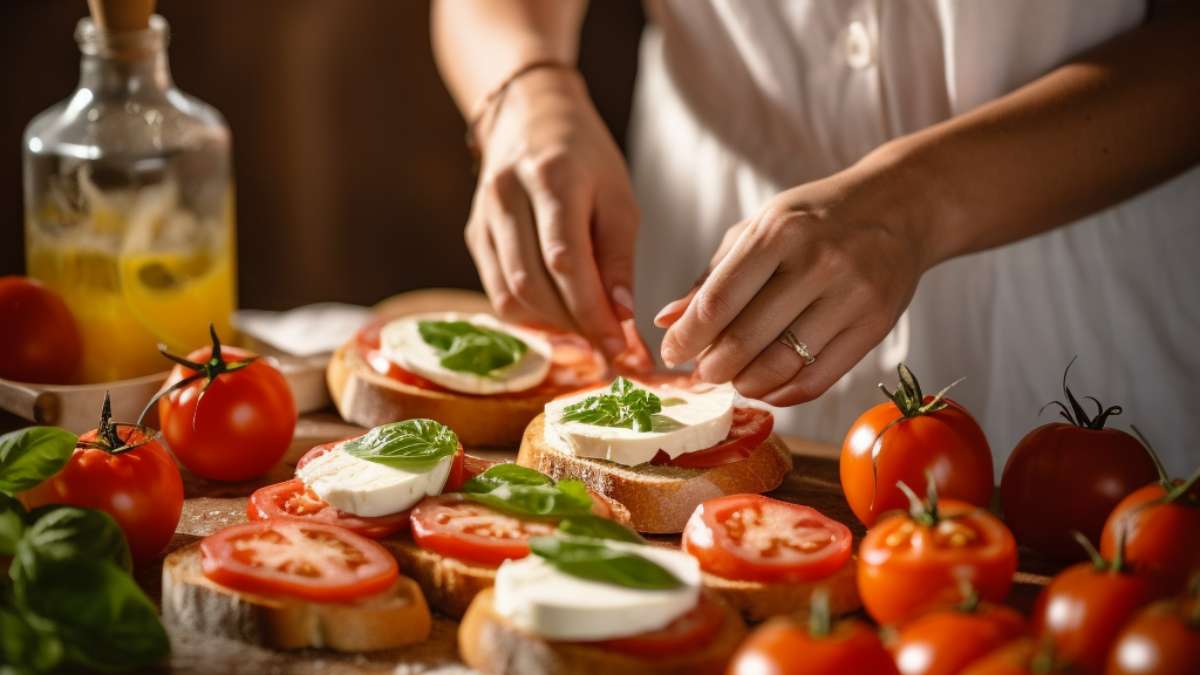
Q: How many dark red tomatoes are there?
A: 1